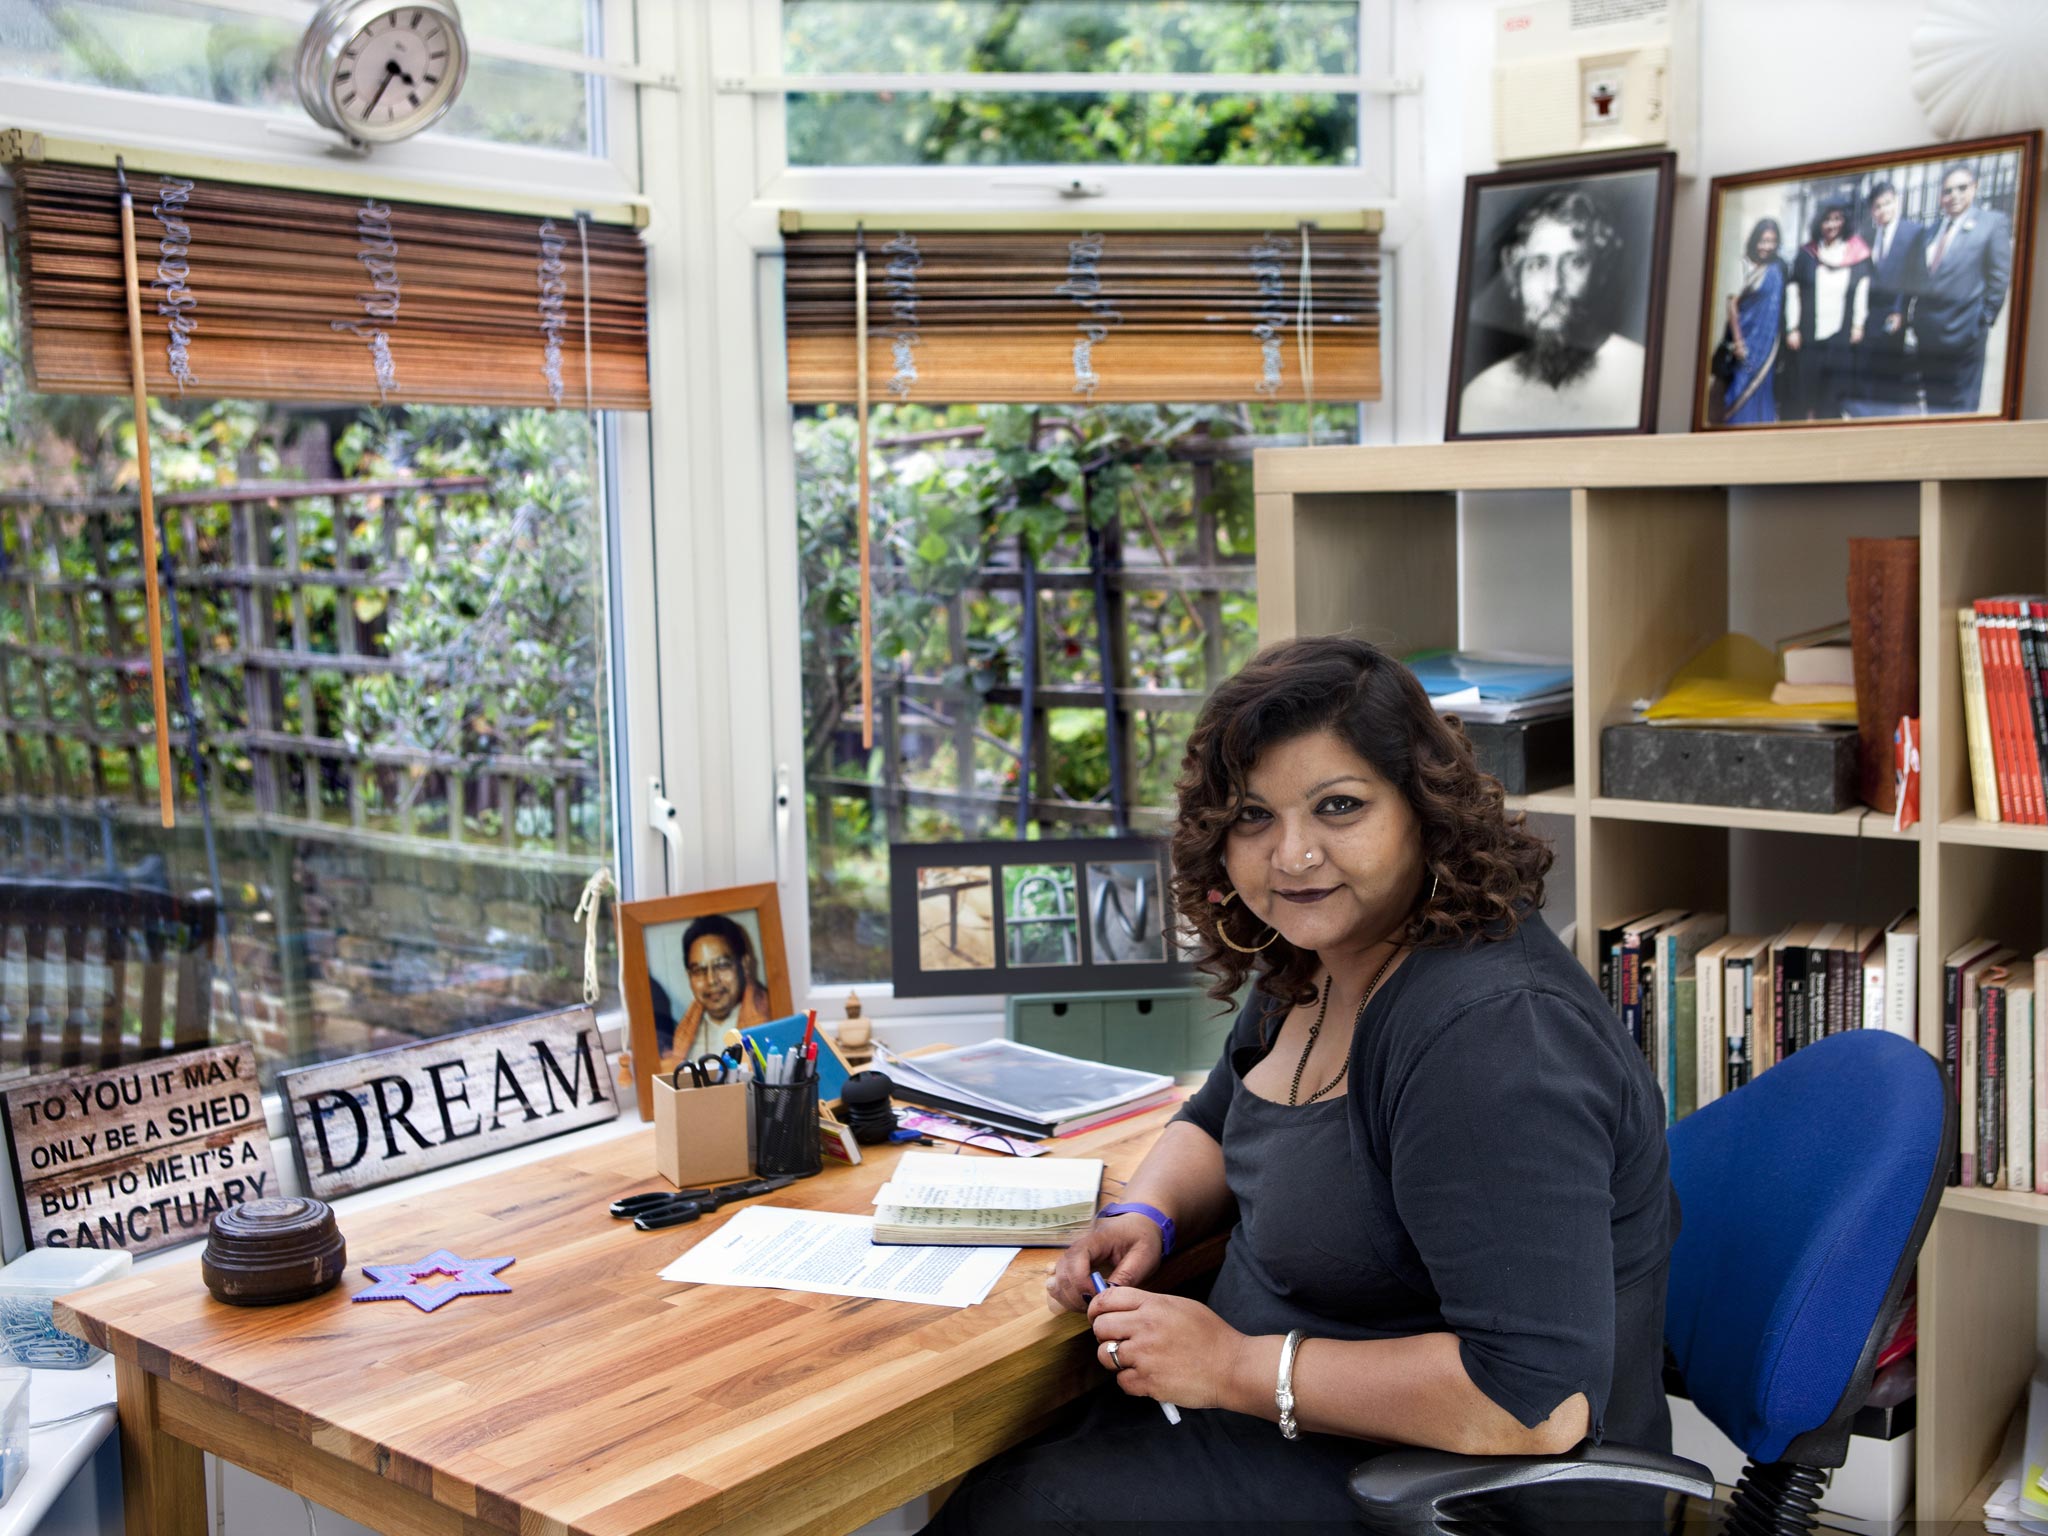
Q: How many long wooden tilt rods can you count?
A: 2